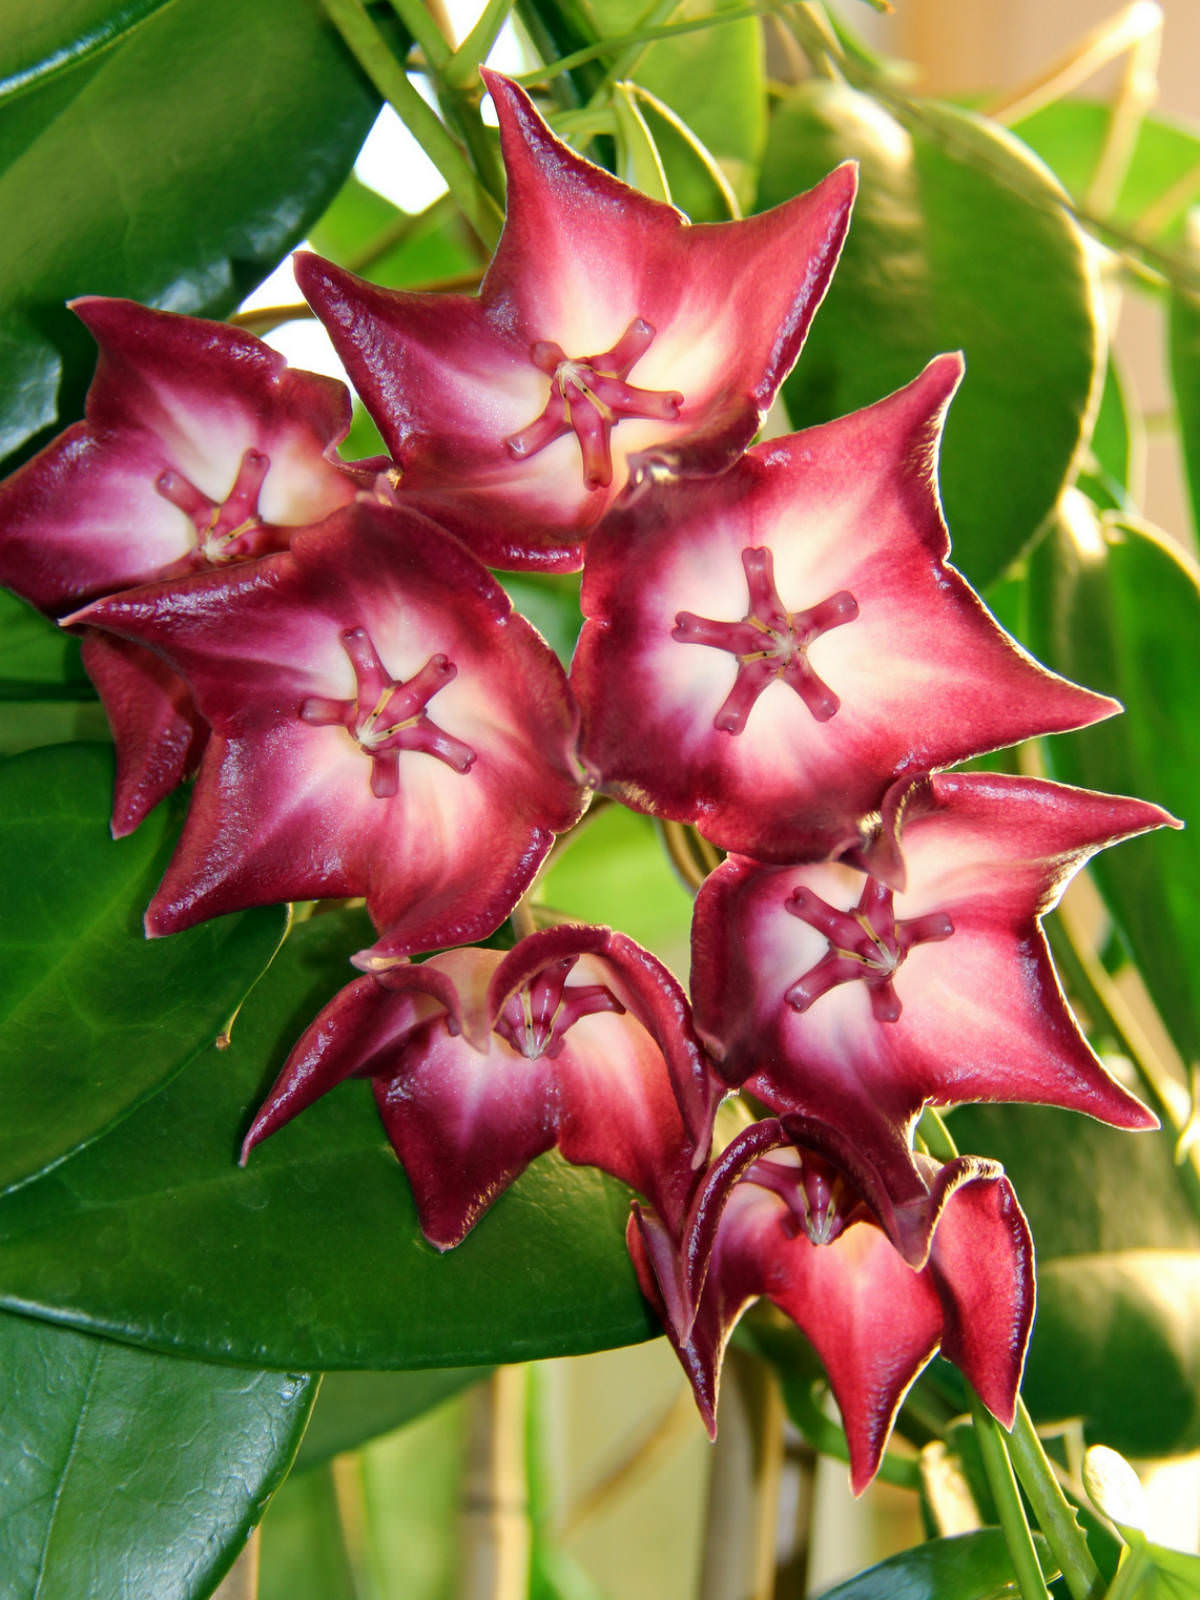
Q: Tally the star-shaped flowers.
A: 7